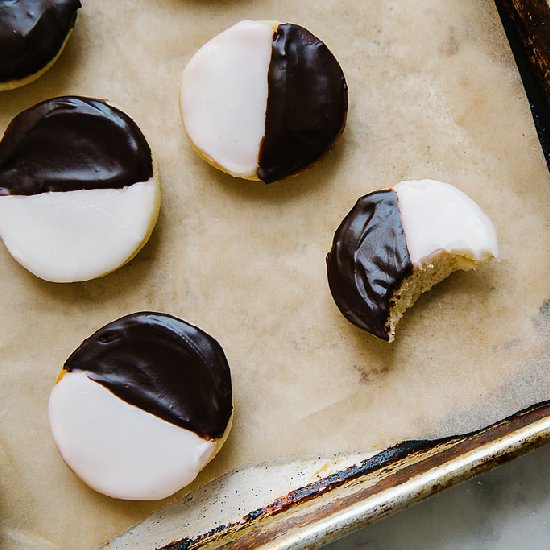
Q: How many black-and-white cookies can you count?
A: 5